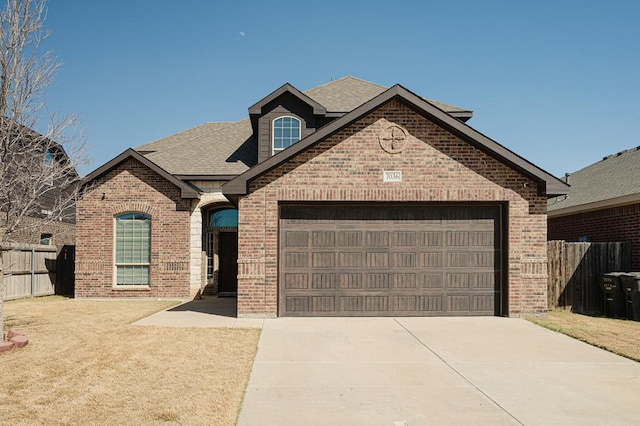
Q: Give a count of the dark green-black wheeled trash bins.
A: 2